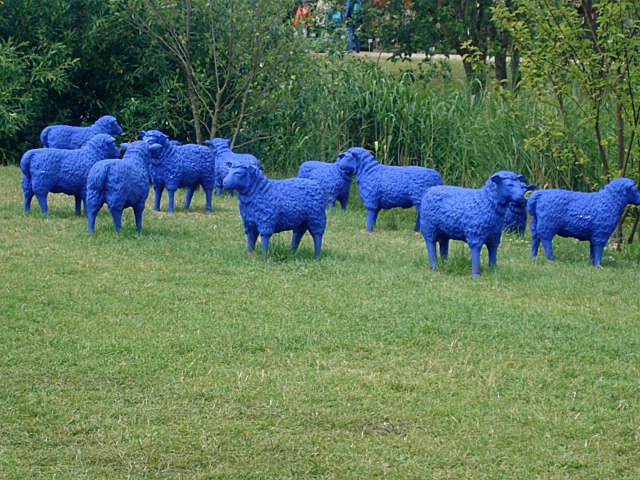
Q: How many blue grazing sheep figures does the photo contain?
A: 11